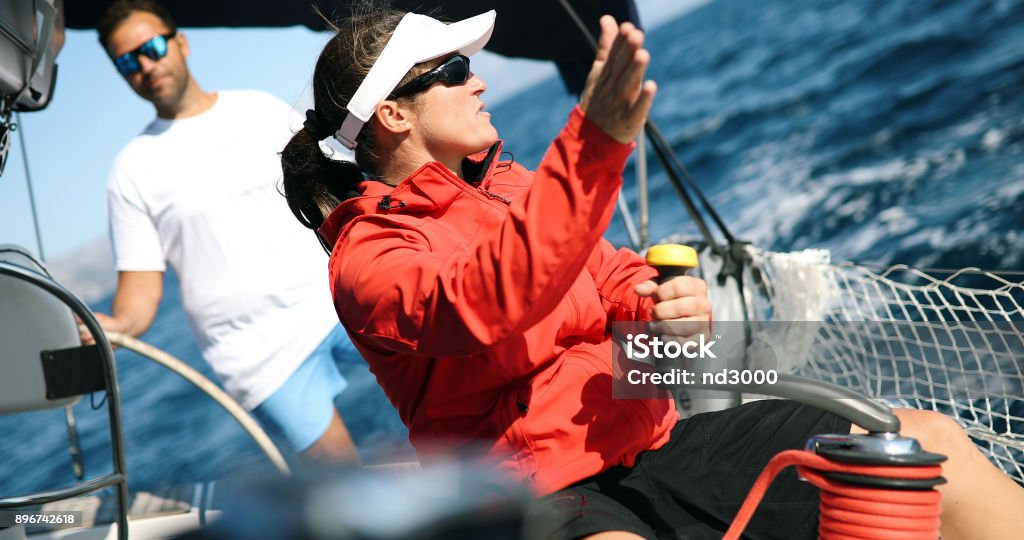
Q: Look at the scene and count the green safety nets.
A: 0